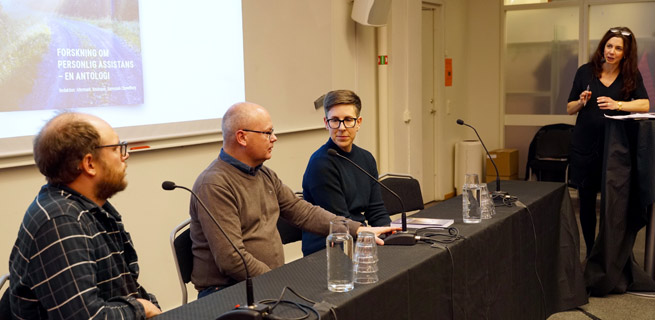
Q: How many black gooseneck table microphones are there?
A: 3